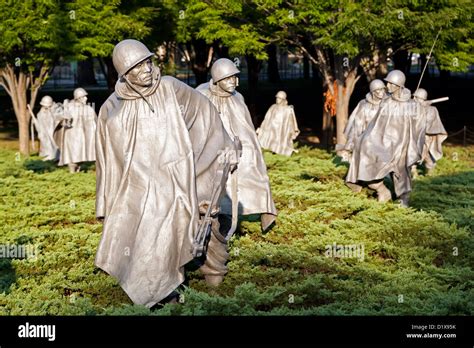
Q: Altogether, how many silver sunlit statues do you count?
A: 8